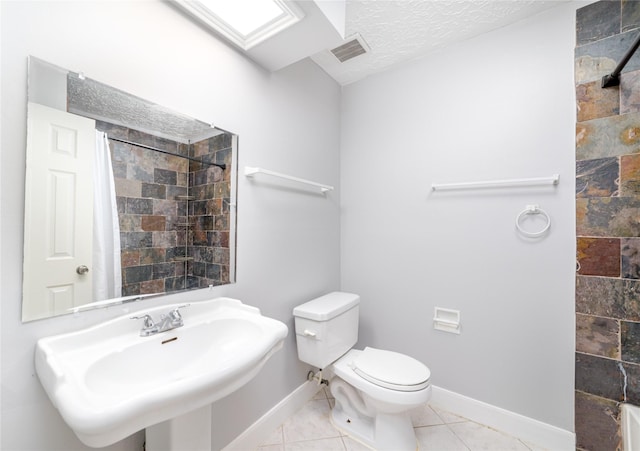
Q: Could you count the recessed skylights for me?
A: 1